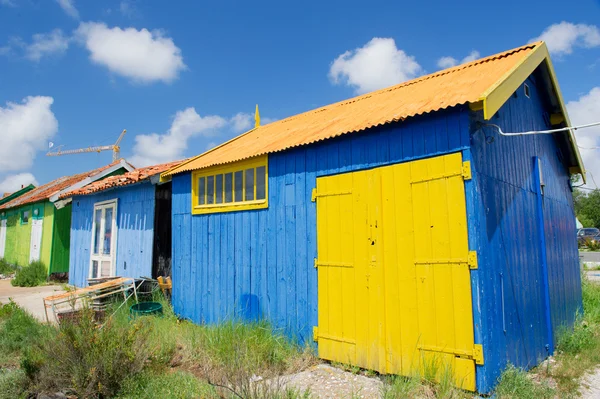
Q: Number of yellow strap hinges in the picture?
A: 6